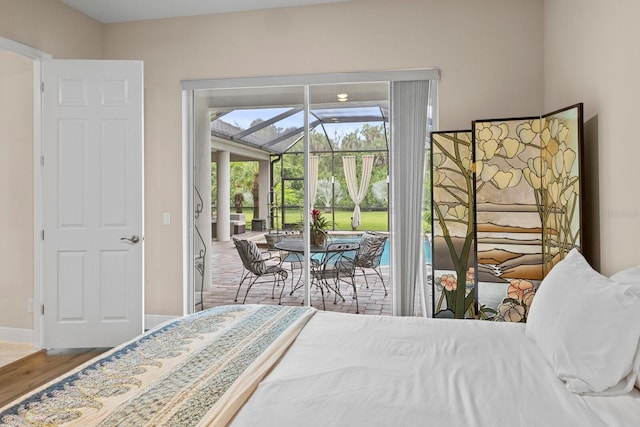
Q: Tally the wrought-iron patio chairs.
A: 4